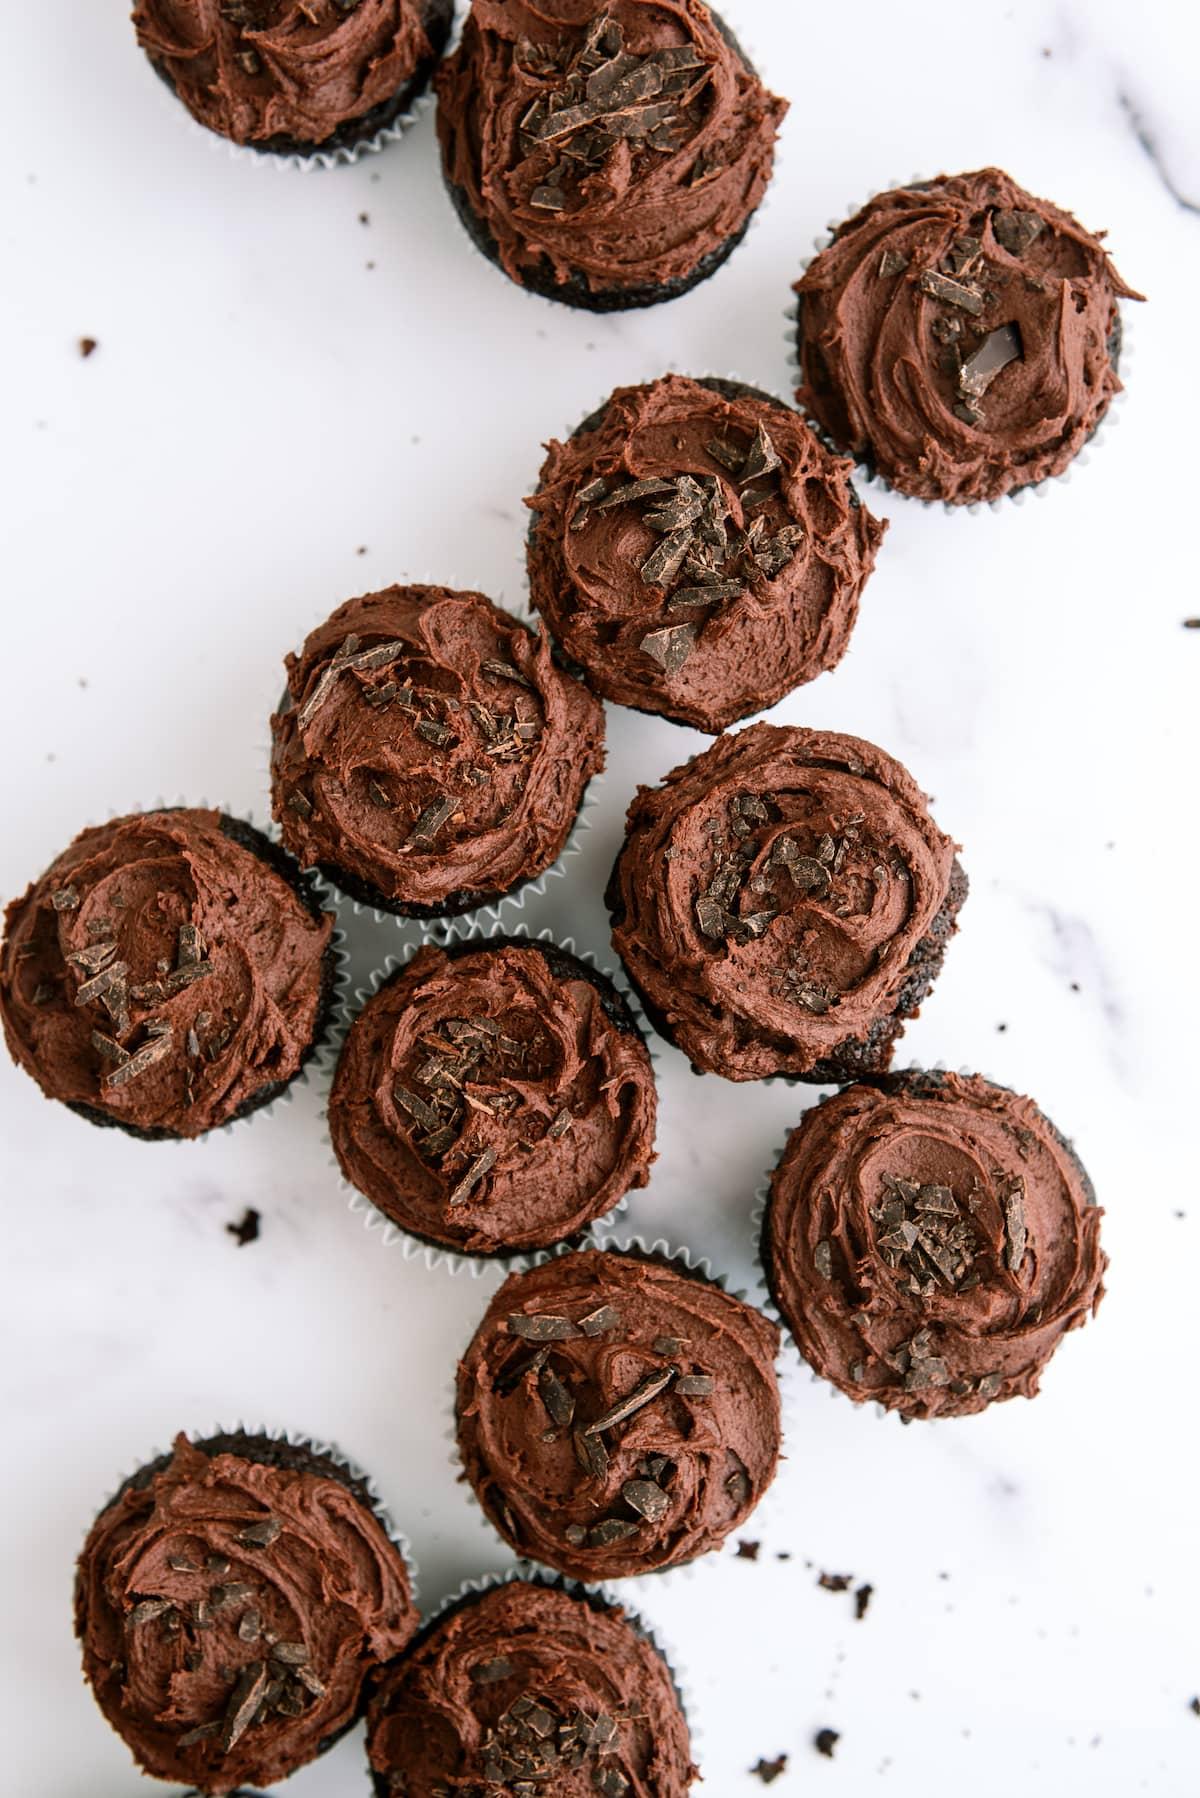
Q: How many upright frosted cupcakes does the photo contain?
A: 12